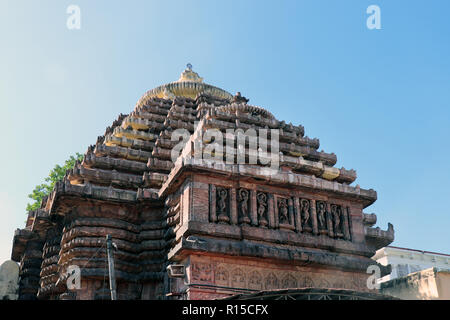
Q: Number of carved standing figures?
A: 7